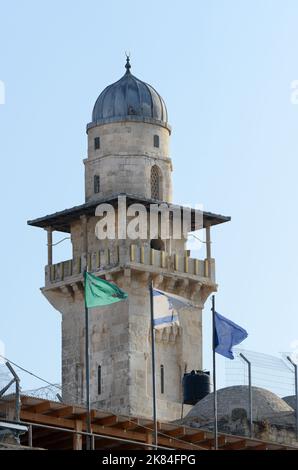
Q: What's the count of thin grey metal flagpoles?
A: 3